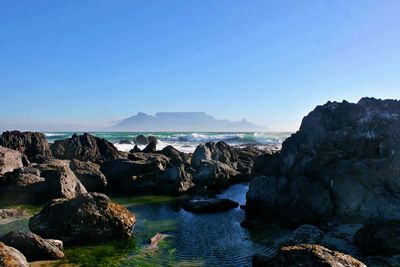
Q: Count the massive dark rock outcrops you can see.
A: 1